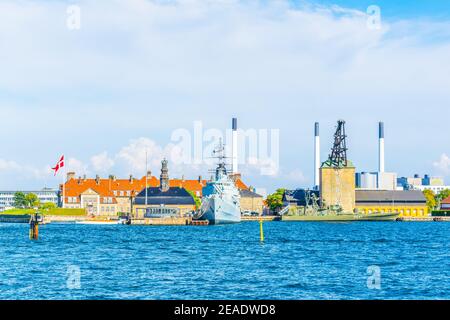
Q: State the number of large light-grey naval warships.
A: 1